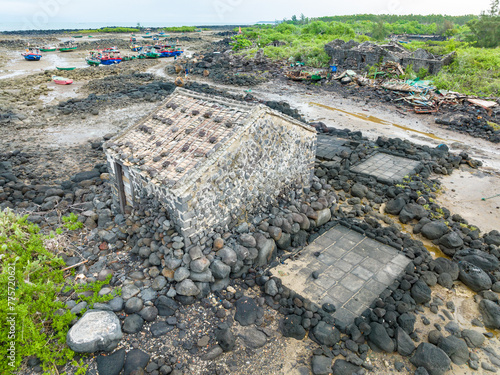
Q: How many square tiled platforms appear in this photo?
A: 3